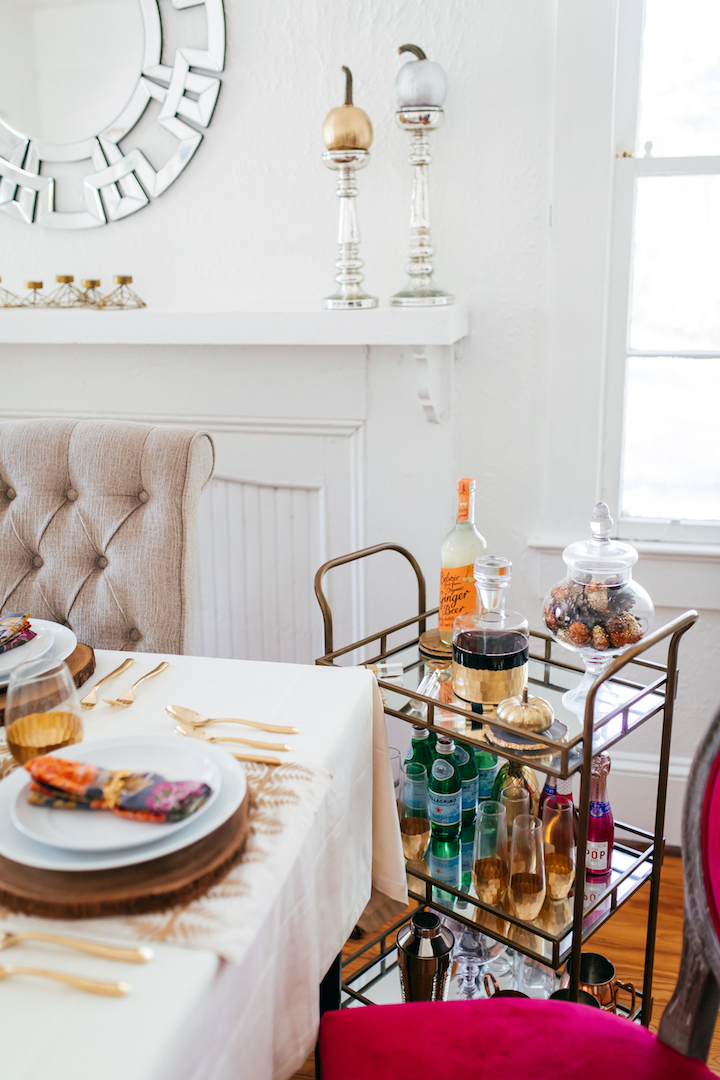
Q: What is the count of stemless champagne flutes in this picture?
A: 6